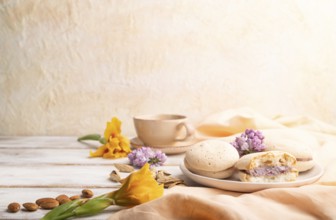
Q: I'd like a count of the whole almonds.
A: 6